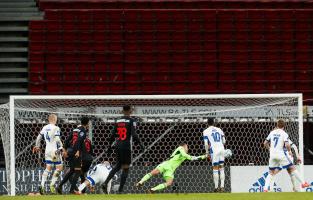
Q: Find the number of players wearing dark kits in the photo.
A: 3